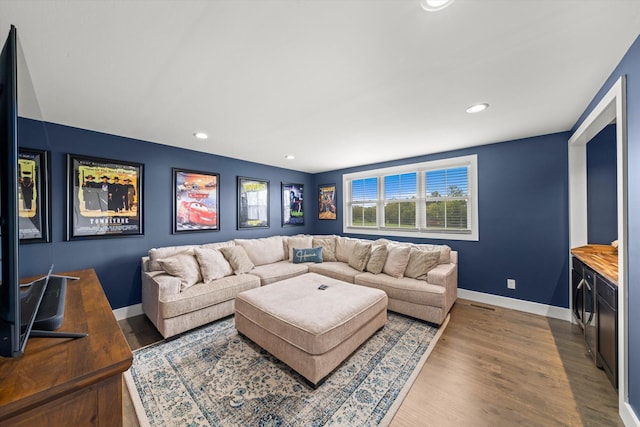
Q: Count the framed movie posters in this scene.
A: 6